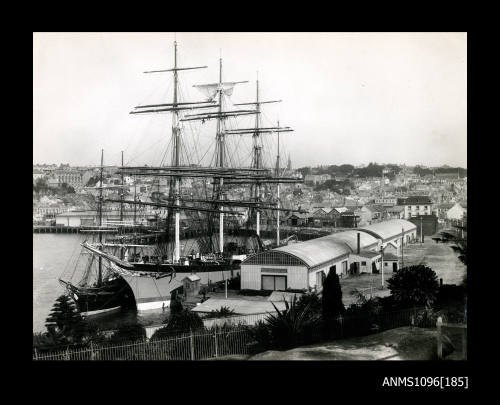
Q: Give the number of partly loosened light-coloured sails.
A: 1